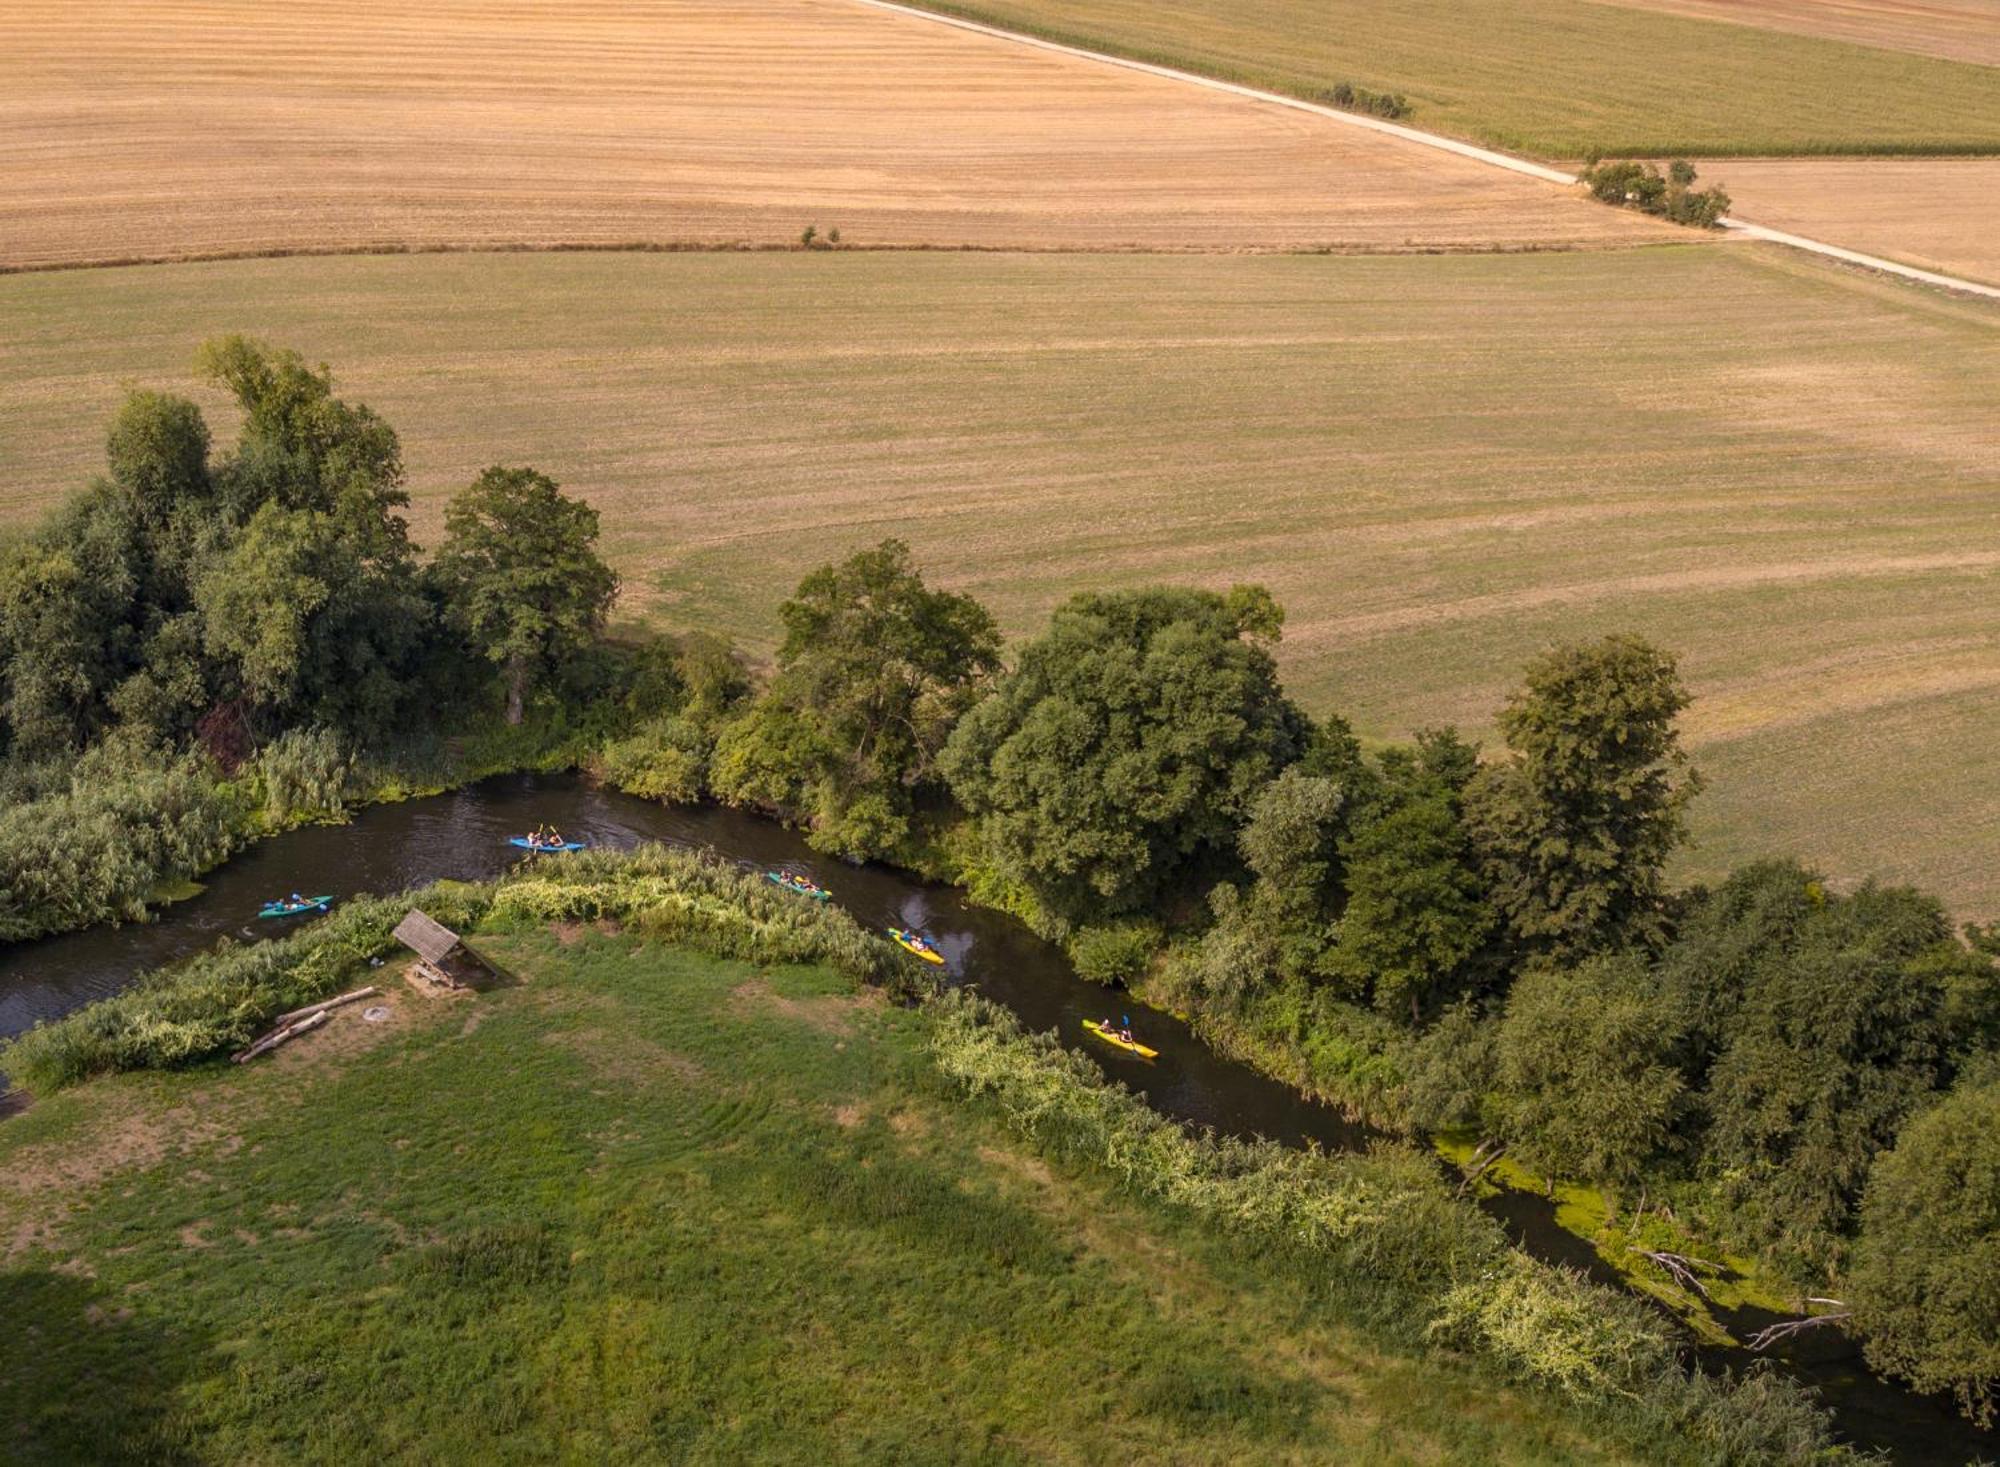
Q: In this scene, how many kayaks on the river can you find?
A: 5